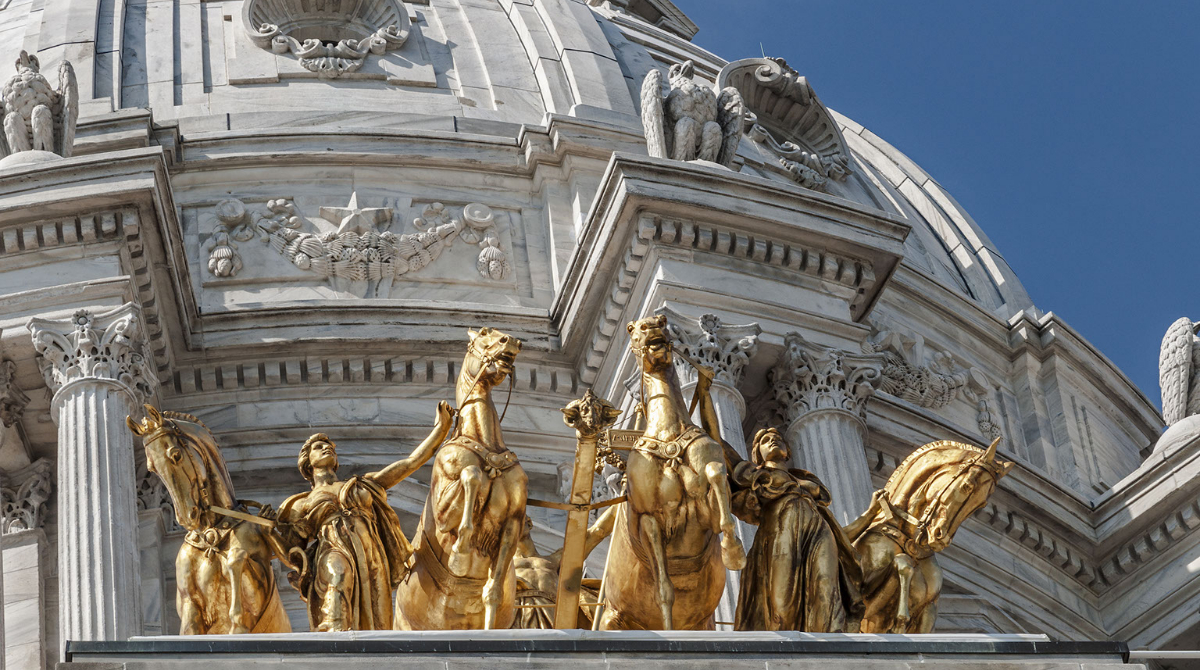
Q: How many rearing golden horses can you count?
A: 2